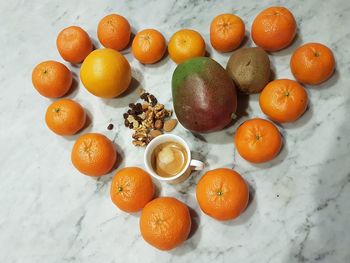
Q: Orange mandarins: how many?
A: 15